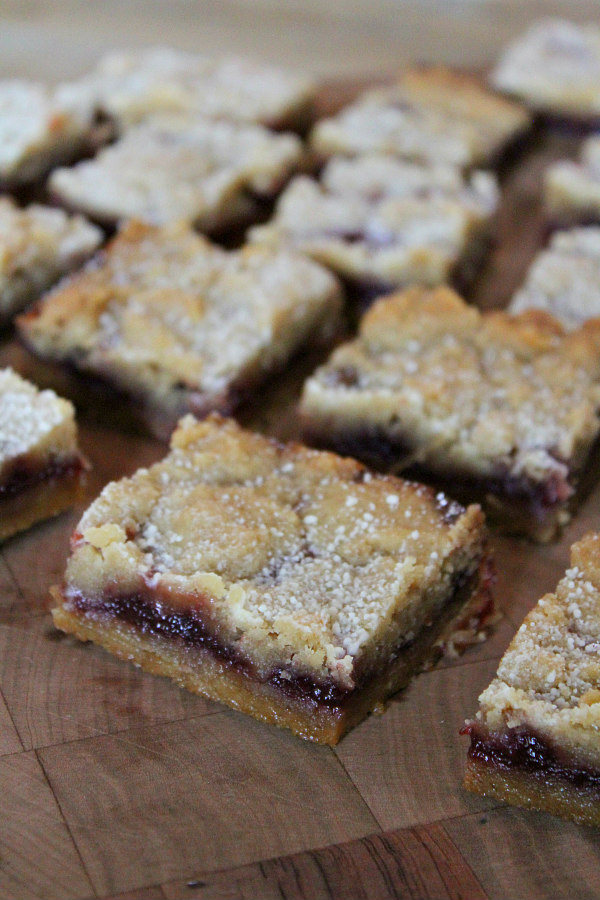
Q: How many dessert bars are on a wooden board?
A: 14